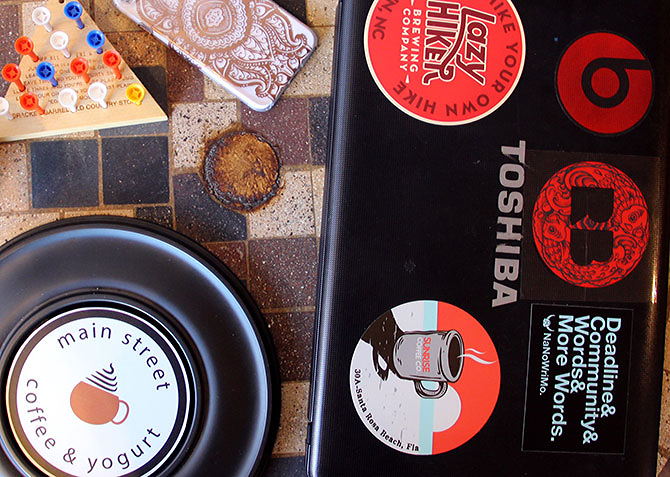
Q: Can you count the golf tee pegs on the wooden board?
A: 14